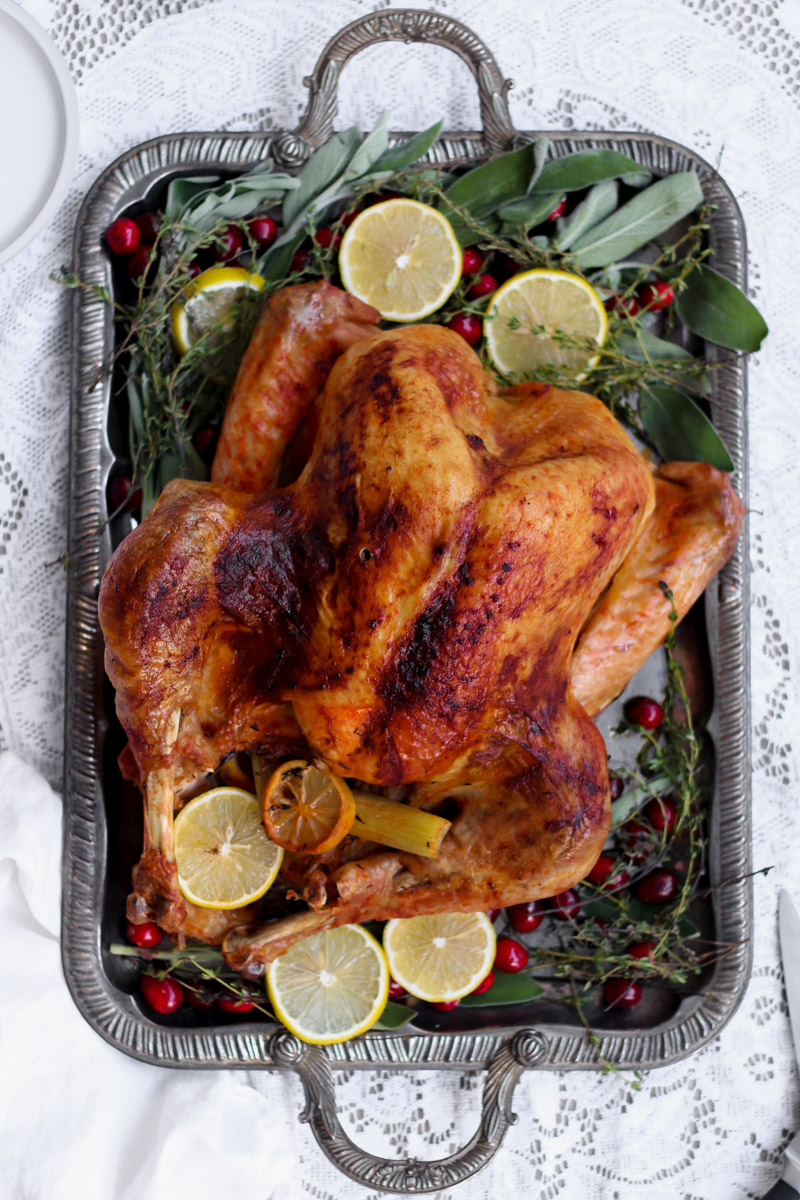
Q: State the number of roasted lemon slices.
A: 1